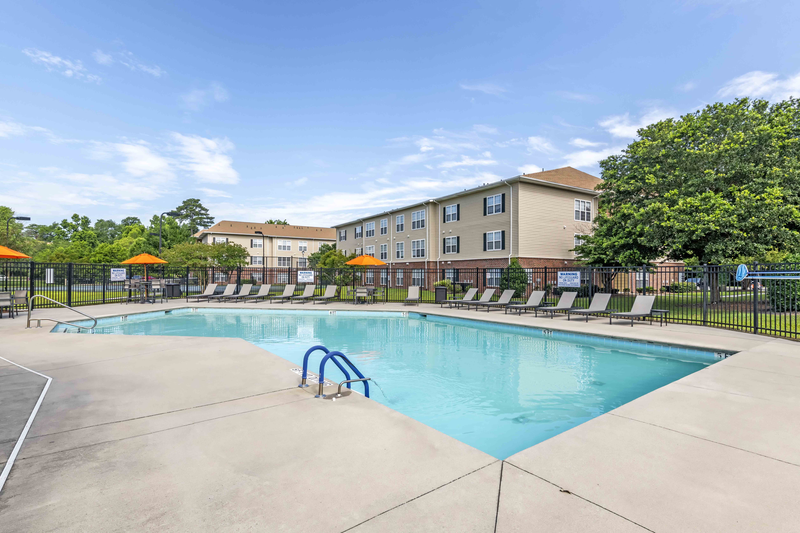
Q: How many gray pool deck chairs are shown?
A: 15